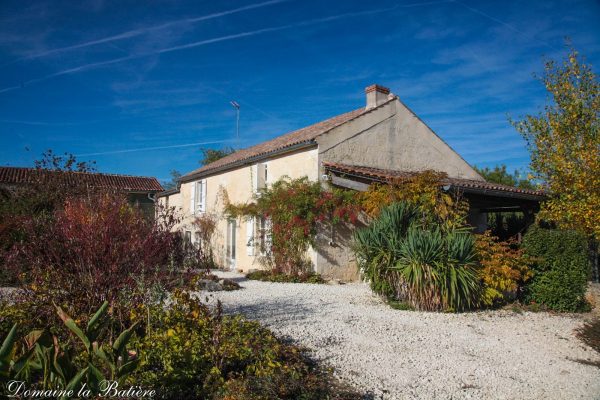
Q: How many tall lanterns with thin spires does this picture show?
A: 0